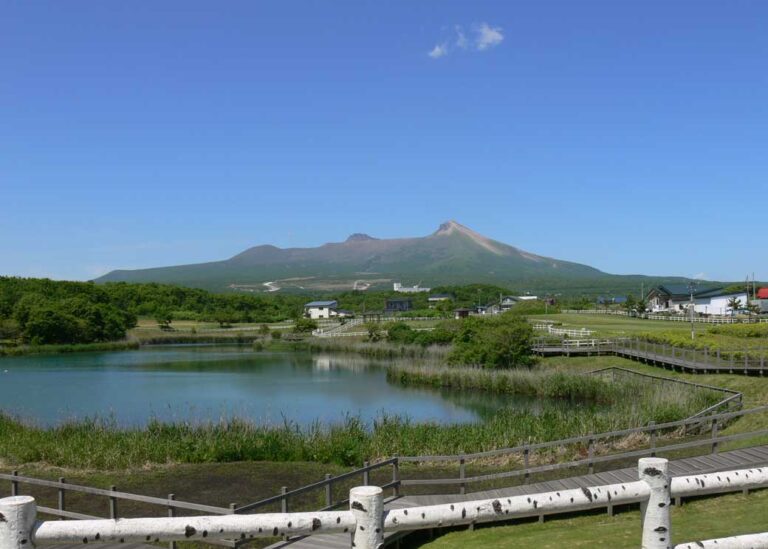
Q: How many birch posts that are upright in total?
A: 3